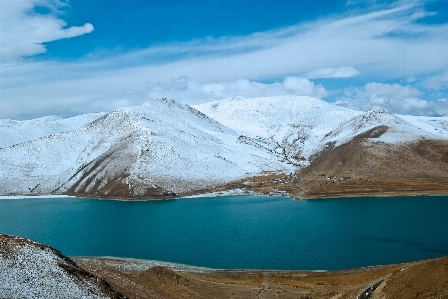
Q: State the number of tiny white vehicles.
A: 2